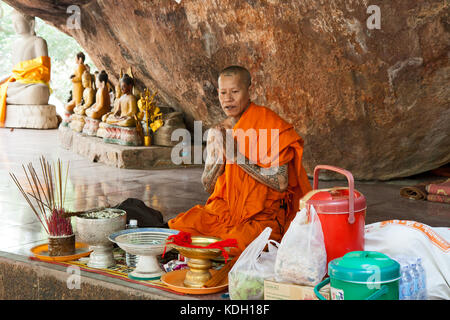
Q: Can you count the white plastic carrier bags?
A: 2